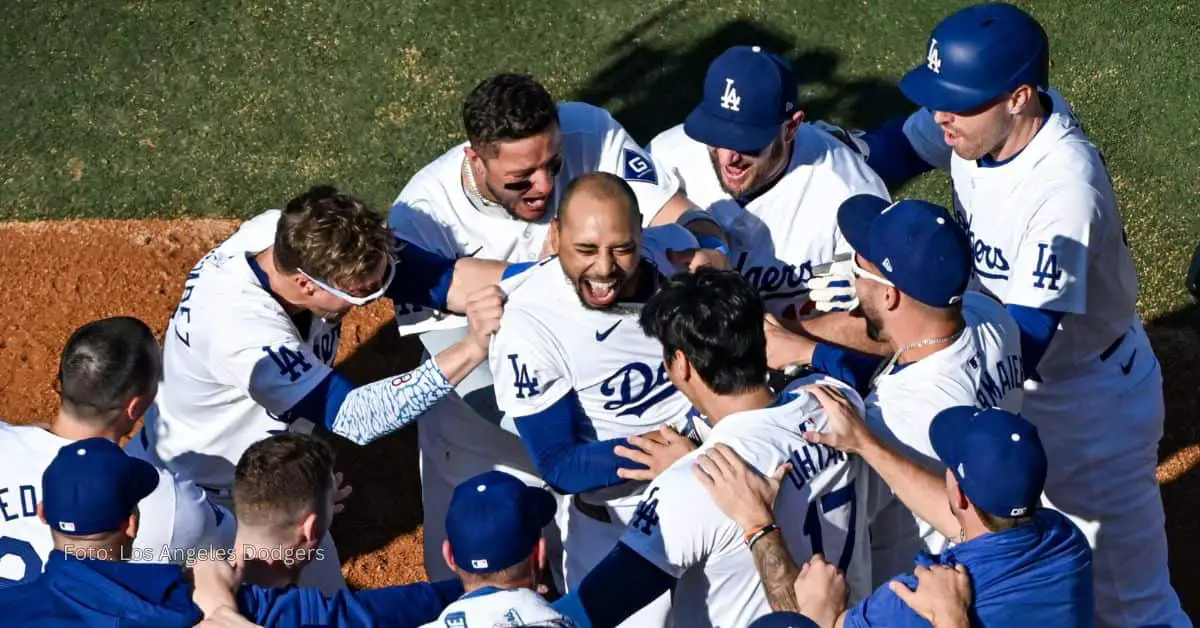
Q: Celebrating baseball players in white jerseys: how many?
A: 9